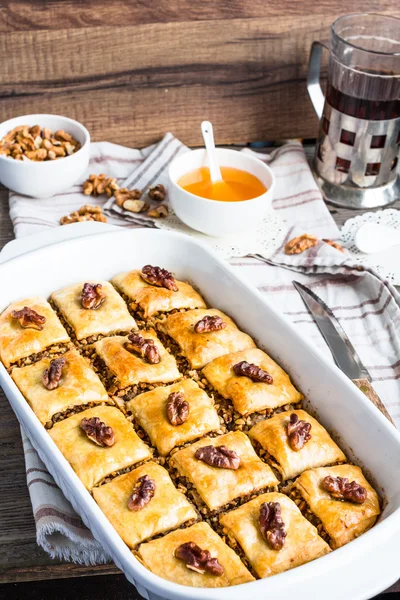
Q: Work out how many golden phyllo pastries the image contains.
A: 15